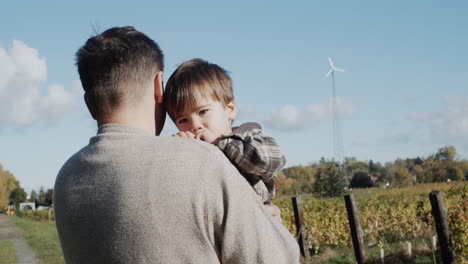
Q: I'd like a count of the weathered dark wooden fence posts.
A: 3